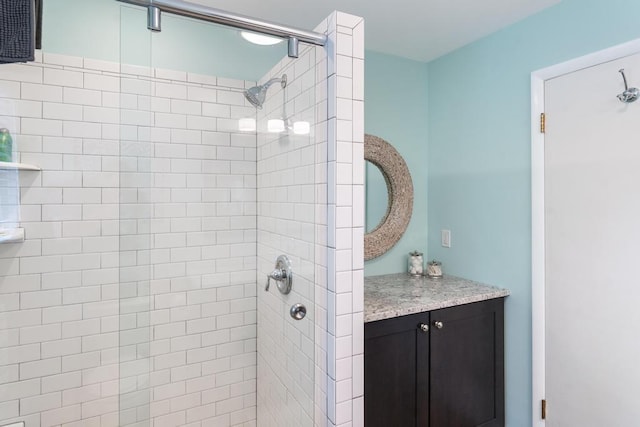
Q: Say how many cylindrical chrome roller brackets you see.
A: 2